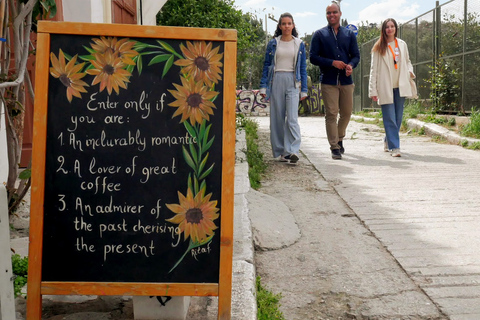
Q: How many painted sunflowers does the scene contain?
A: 6